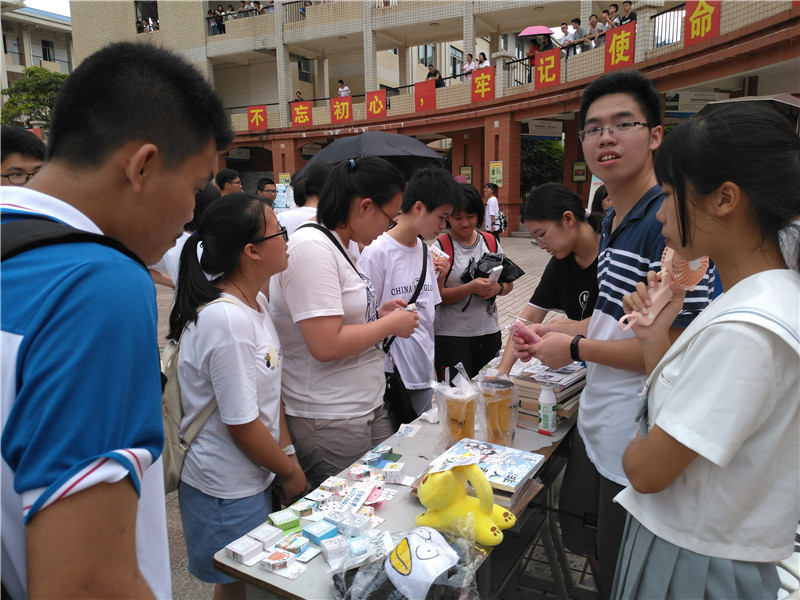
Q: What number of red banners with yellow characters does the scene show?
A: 9